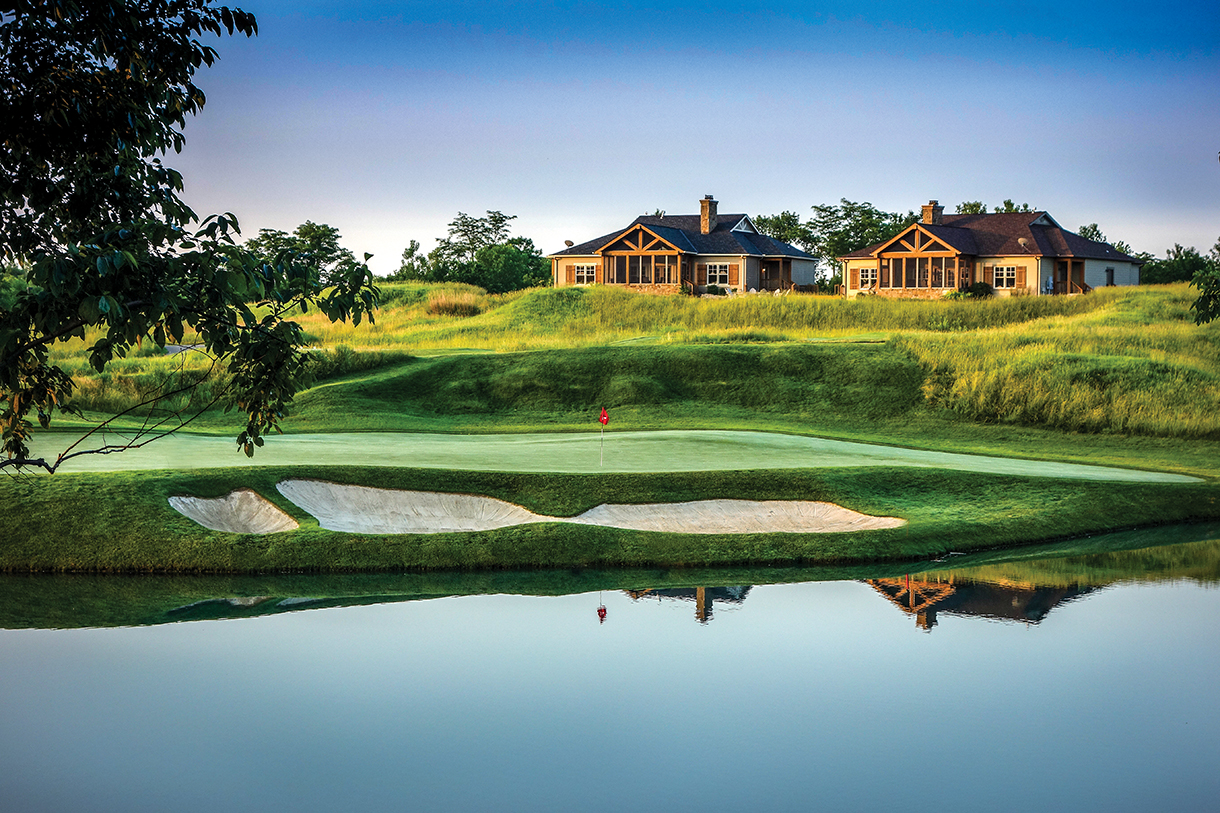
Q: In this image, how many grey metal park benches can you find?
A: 0